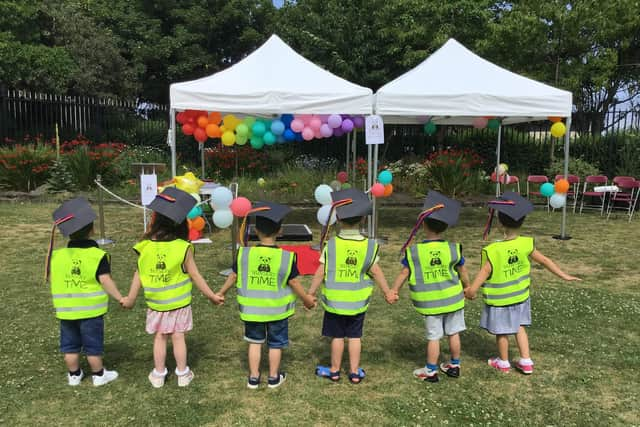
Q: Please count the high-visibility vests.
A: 6